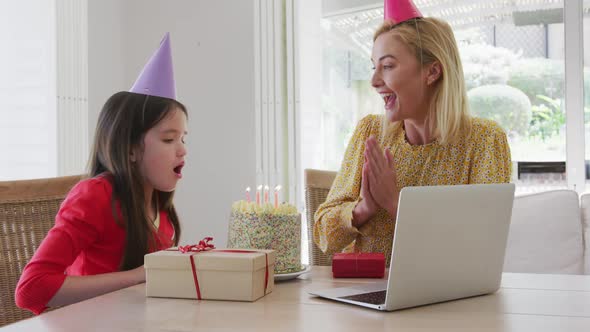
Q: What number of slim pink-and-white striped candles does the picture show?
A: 4